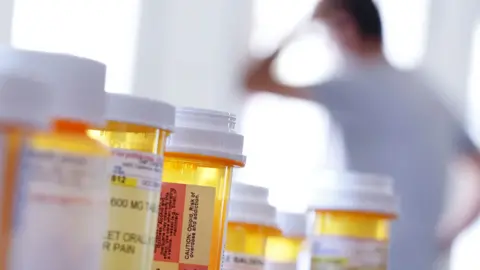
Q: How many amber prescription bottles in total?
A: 7